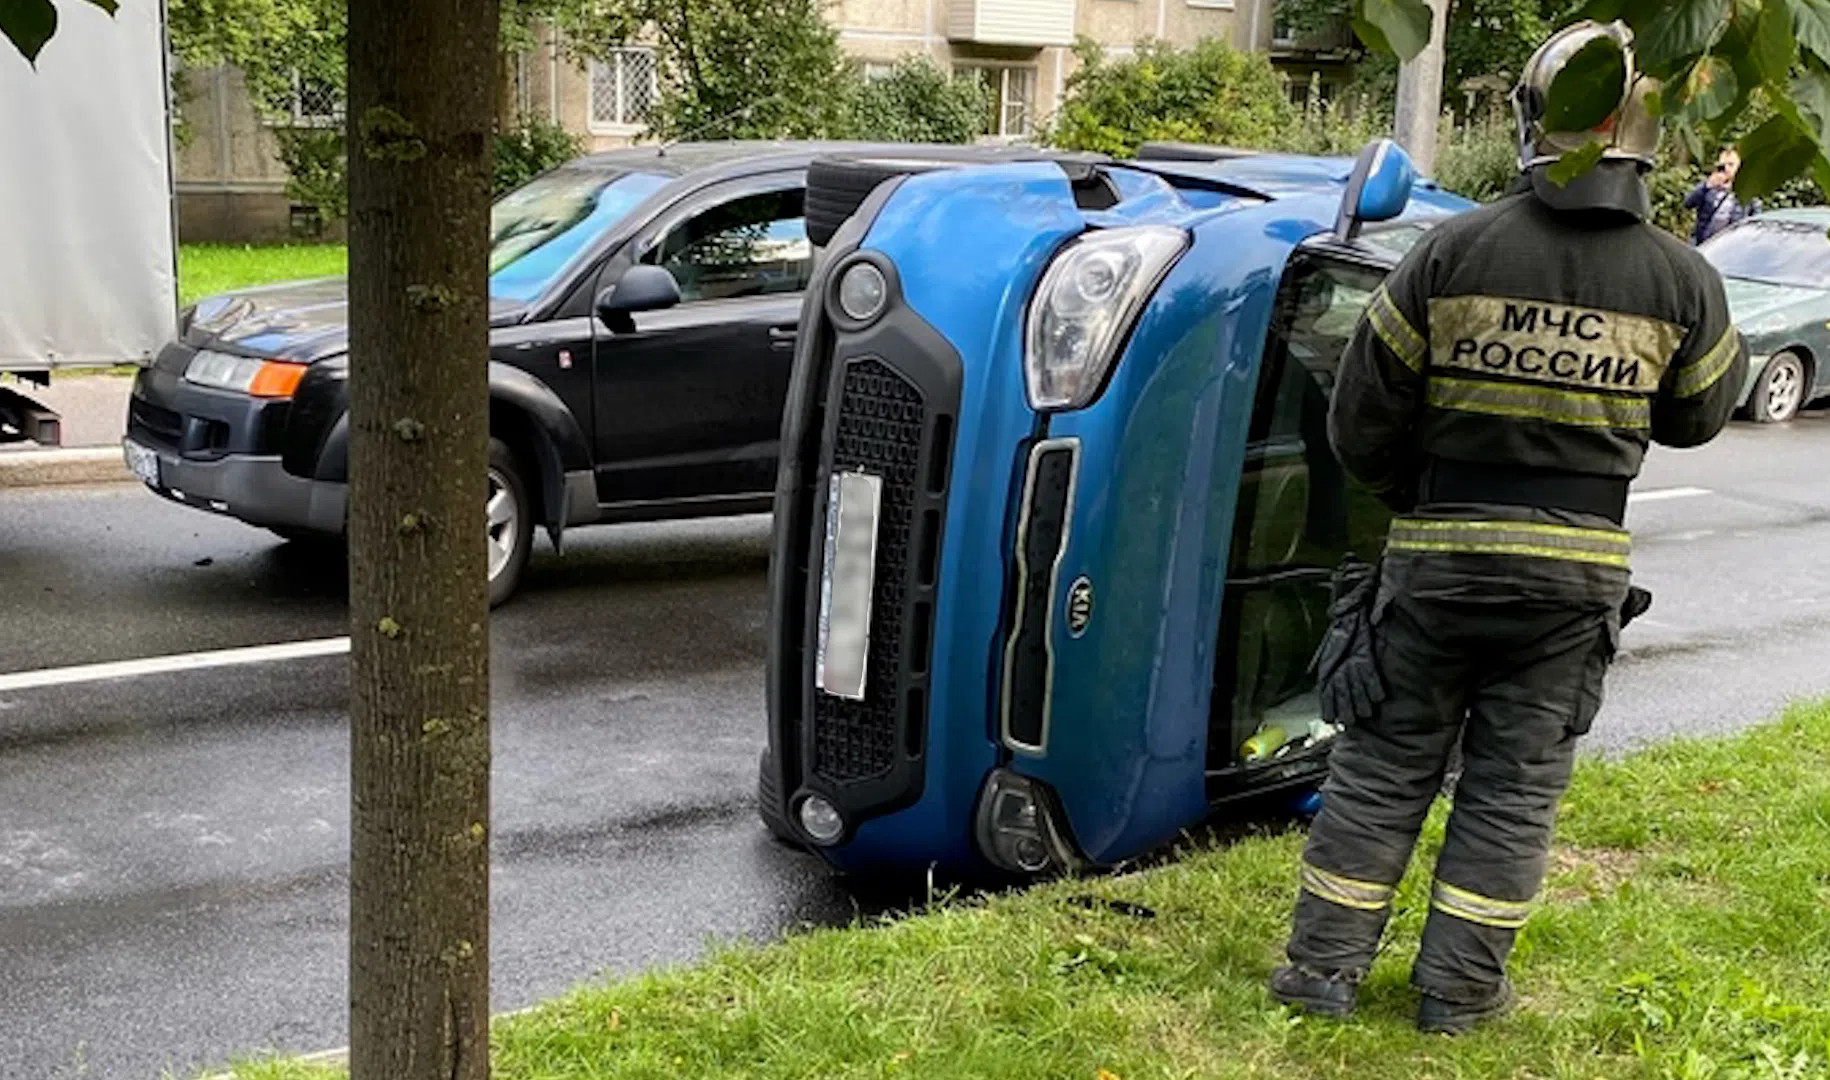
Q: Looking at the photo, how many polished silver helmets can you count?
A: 1